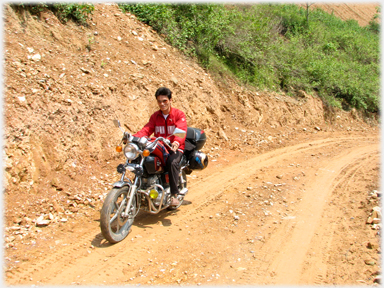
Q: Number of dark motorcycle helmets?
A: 1